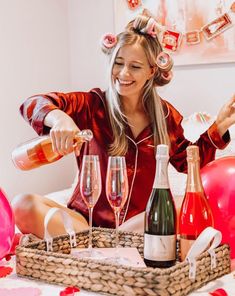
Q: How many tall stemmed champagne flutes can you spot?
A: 2